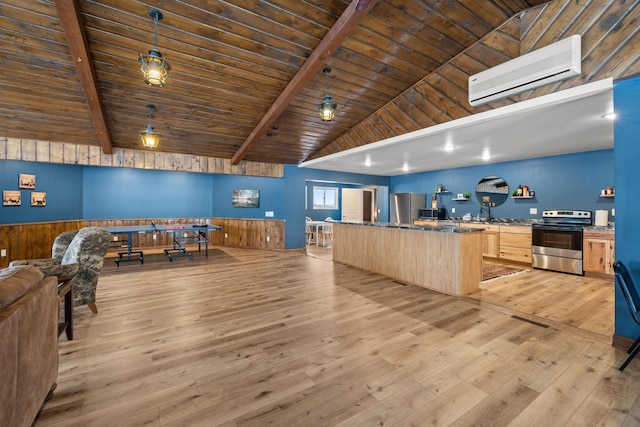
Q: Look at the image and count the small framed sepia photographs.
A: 3